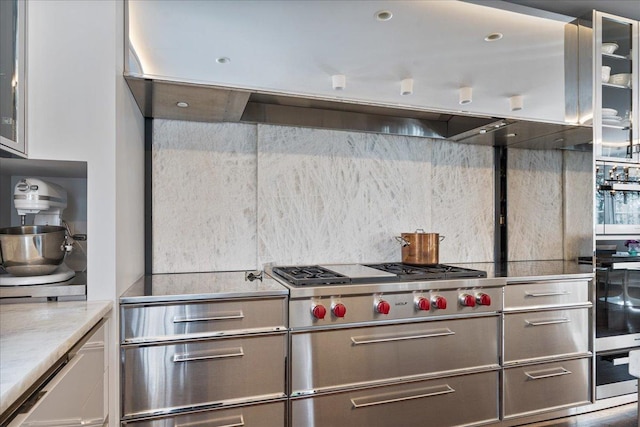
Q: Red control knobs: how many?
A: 7